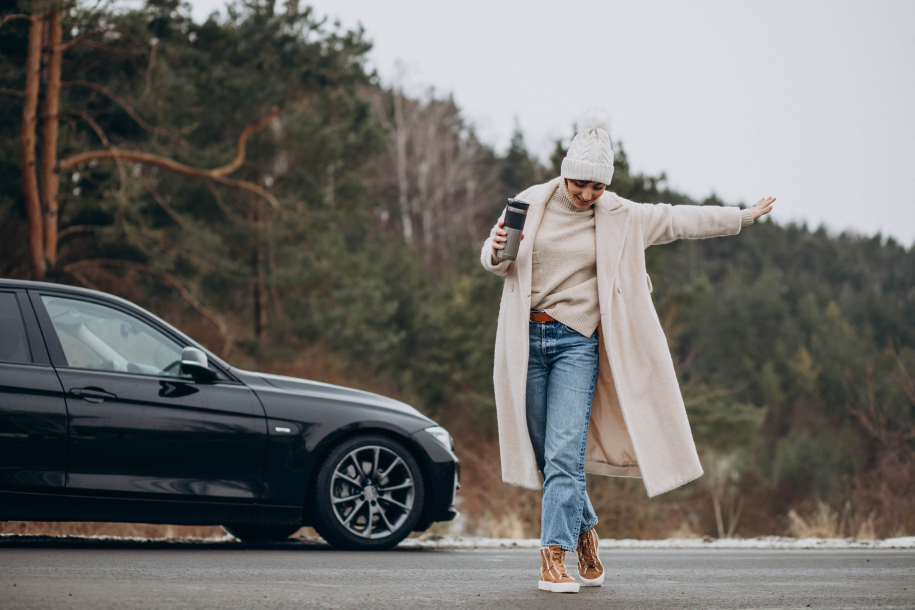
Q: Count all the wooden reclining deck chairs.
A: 0